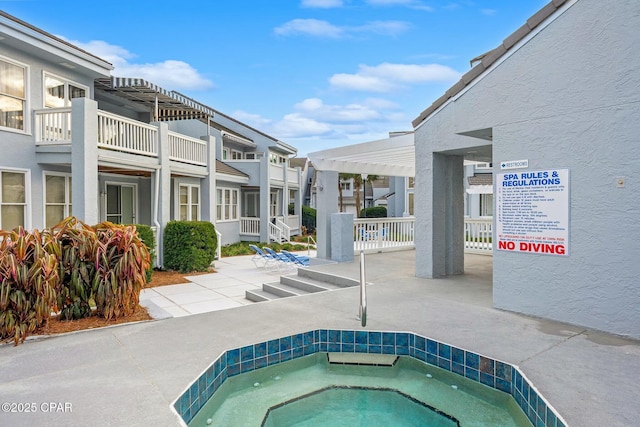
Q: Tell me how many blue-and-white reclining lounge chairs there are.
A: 3